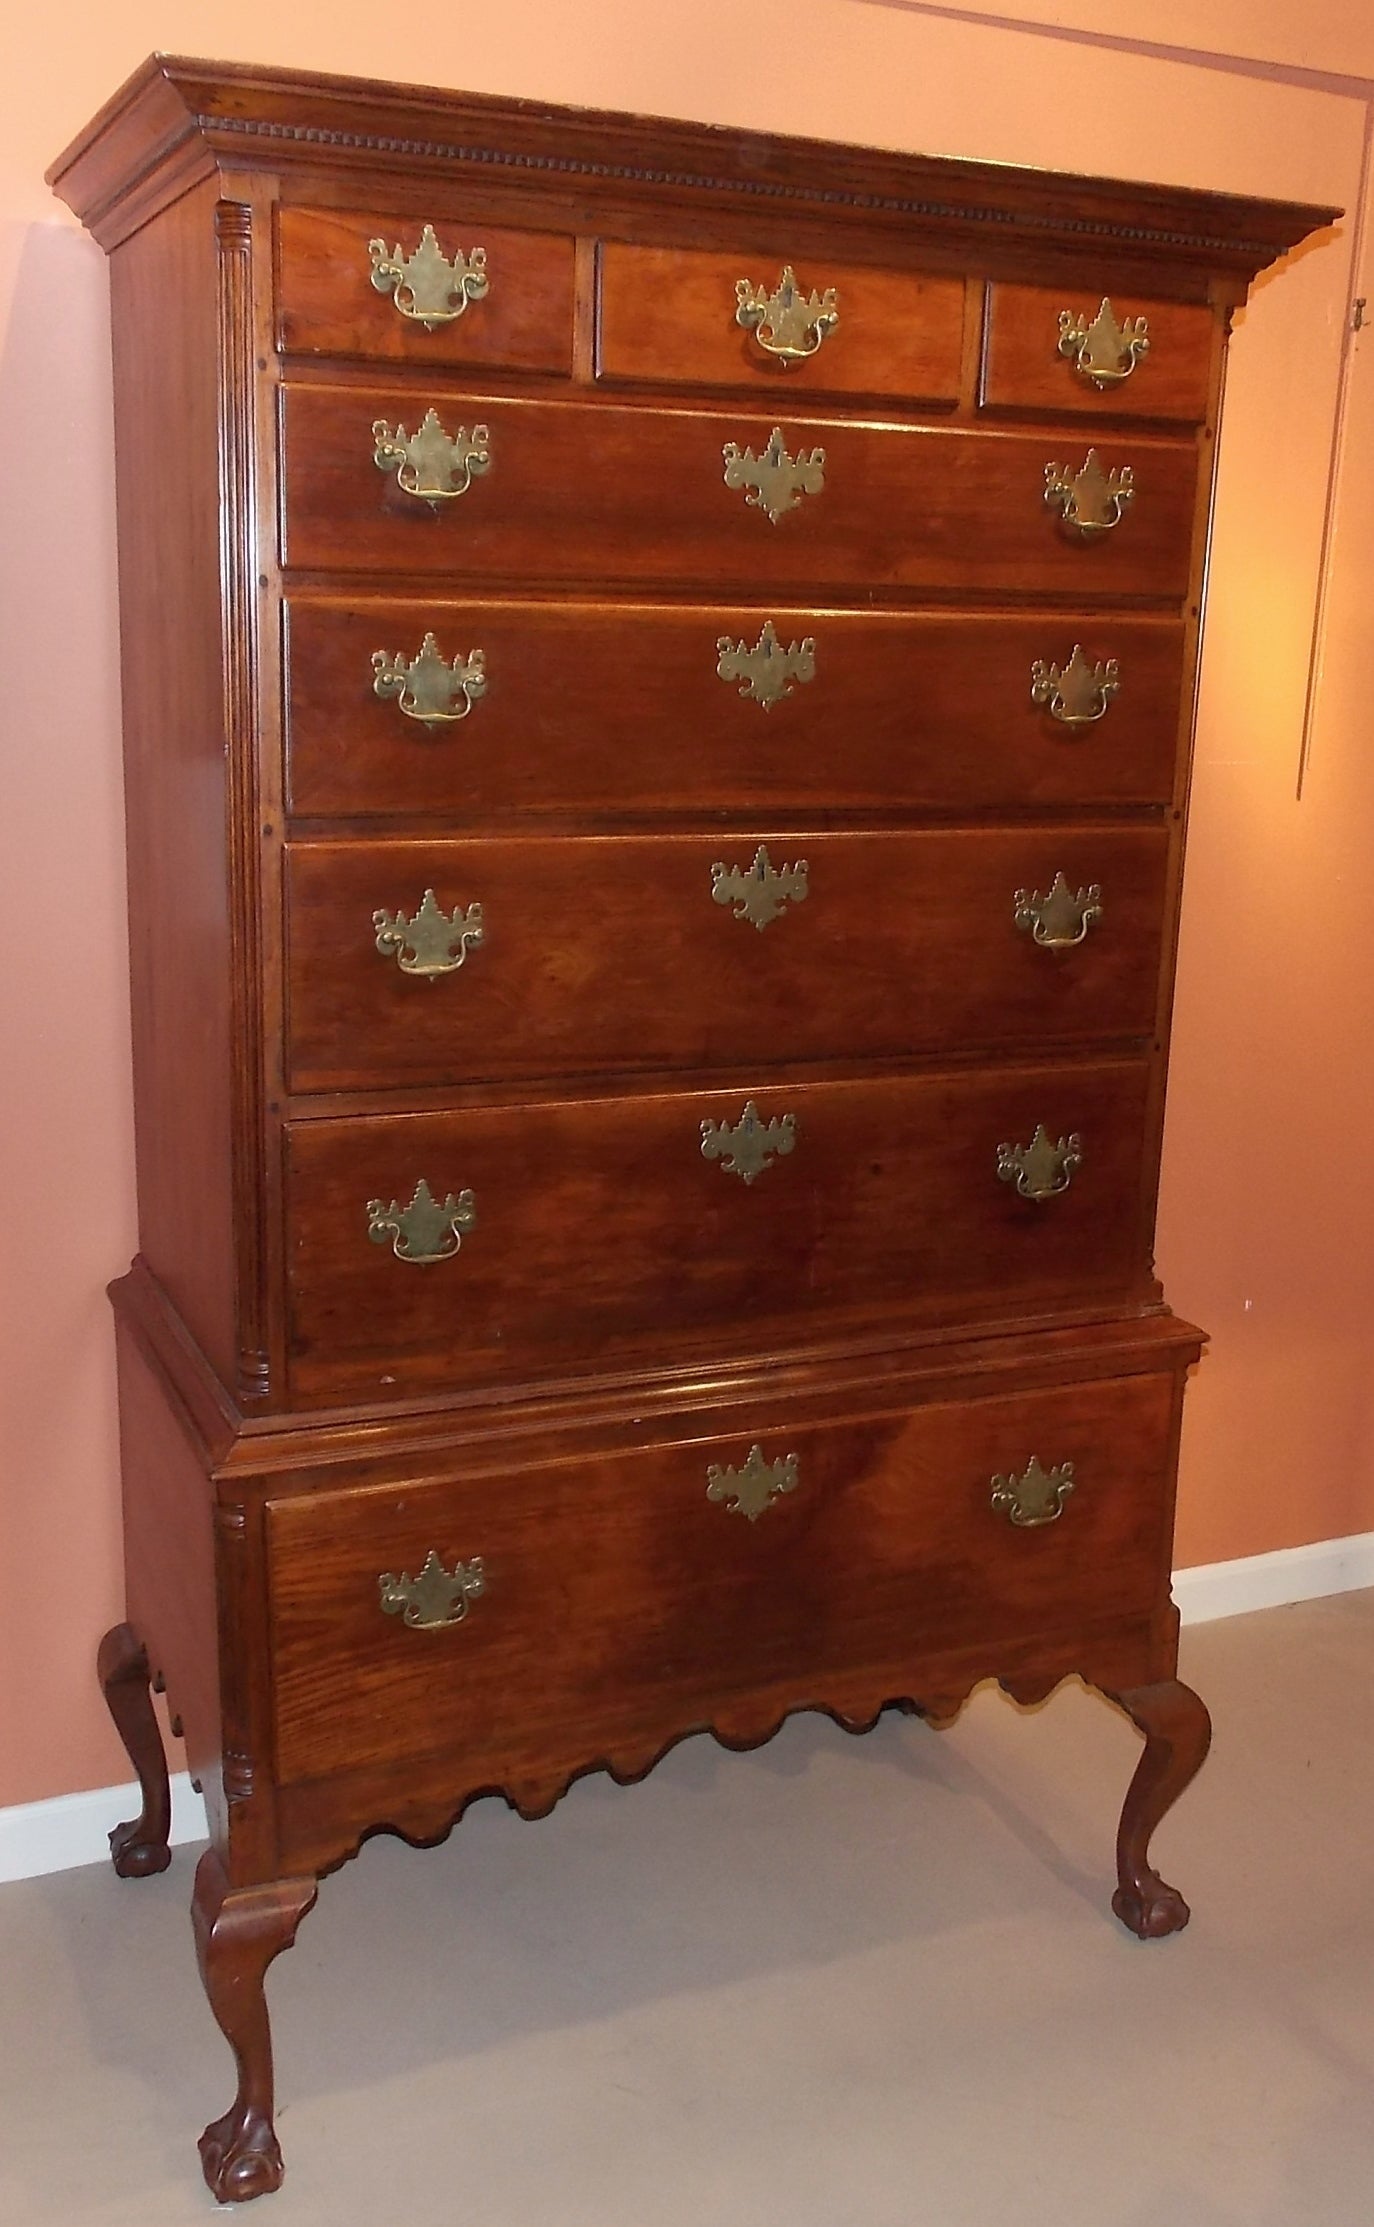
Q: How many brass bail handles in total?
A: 13